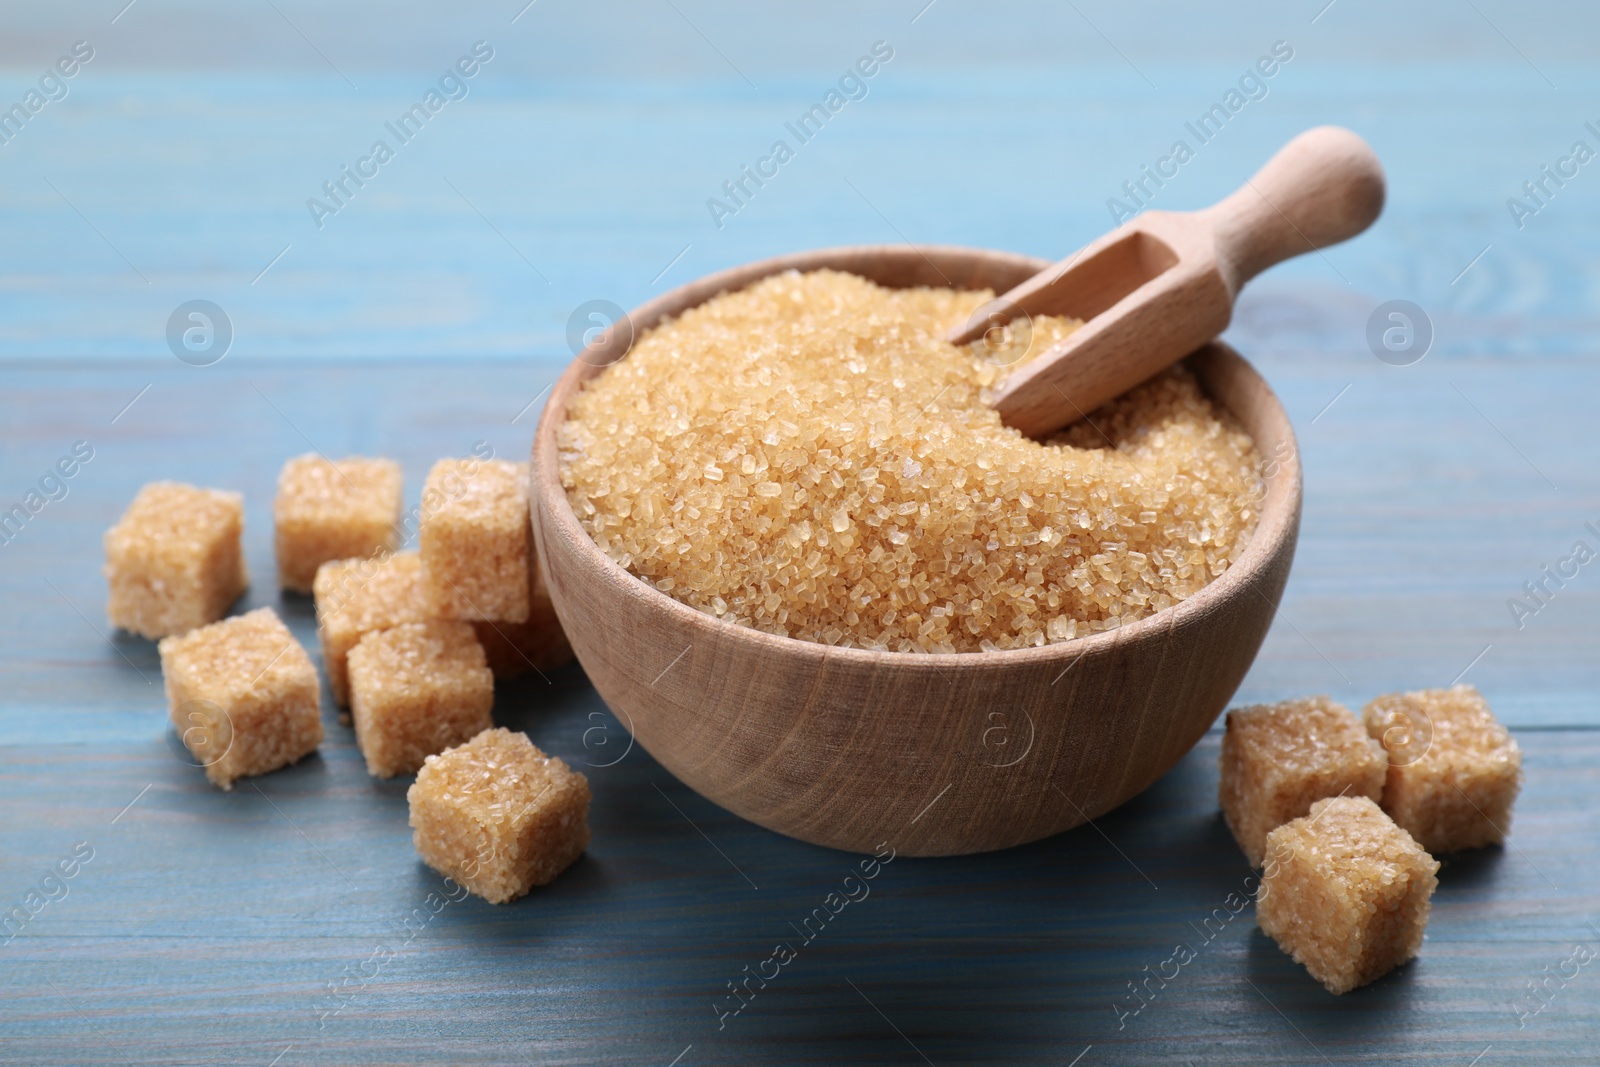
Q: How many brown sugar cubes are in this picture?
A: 11